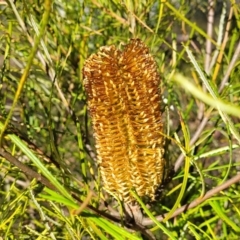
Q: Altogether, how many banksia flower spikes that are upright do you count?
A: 1